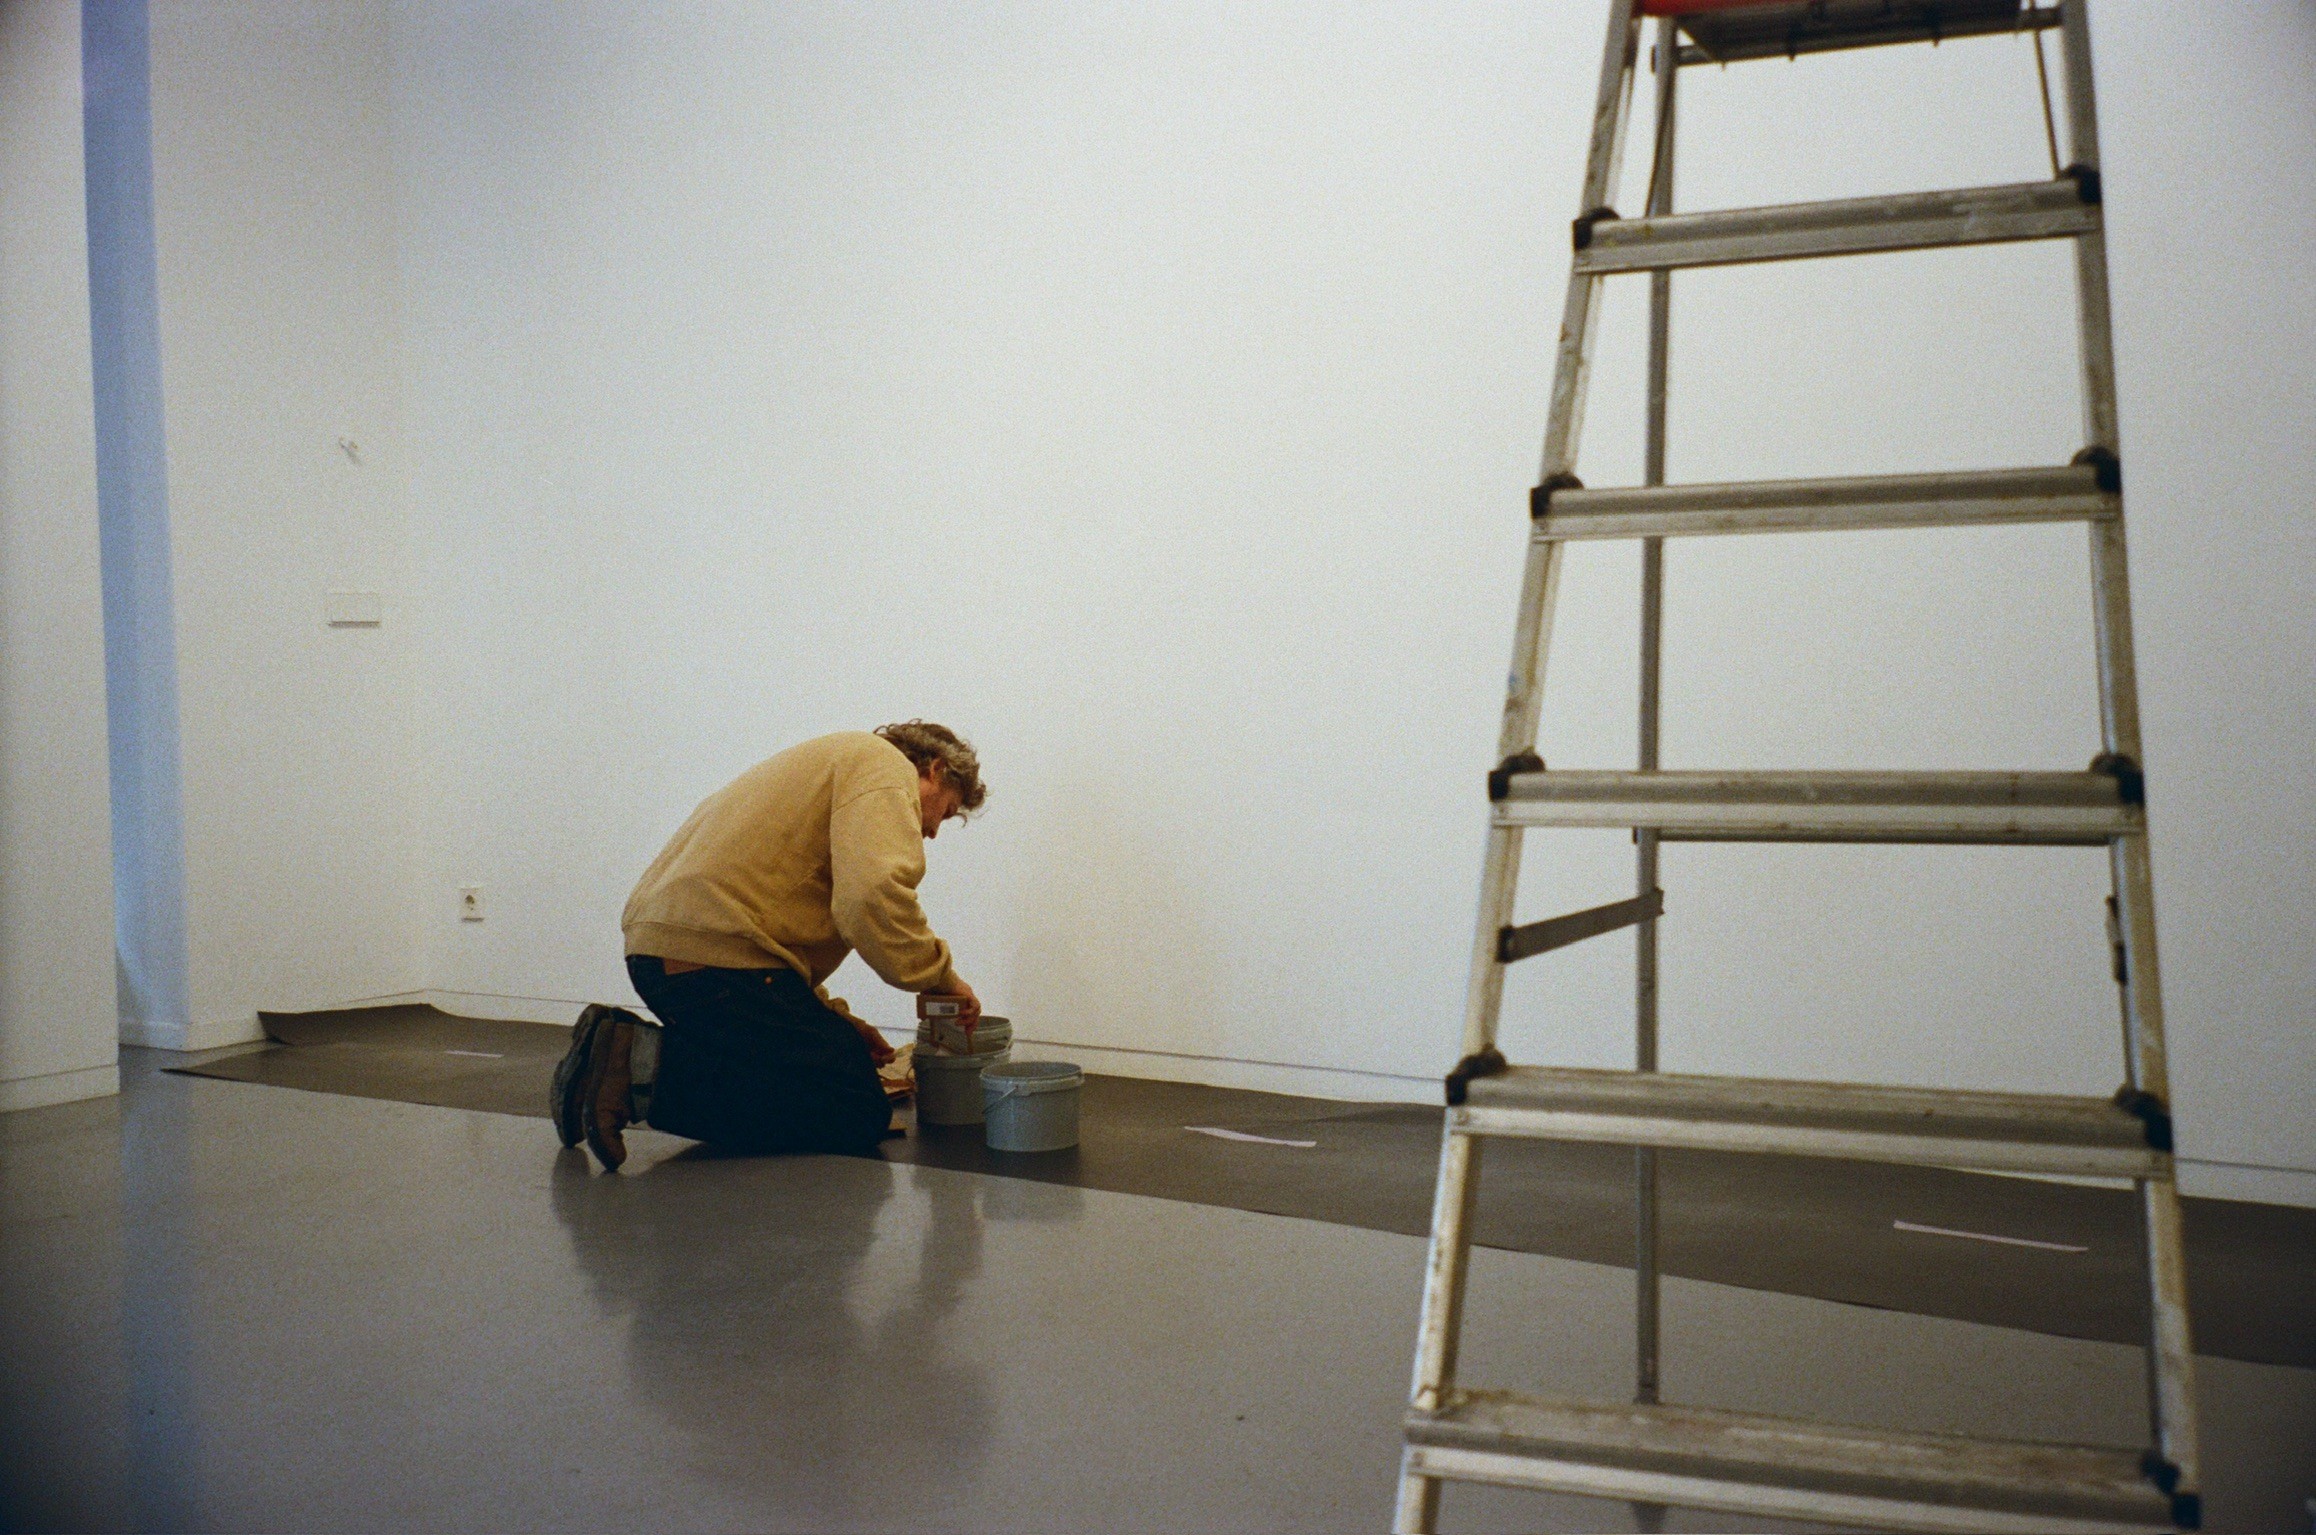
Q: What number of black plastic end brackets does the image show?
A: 9